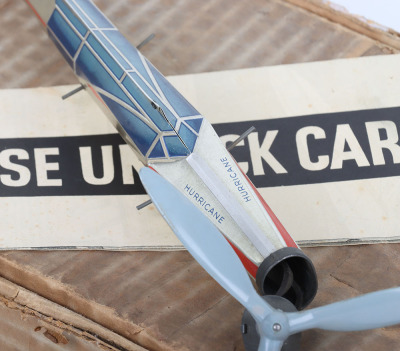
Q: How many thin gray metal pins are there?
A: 4